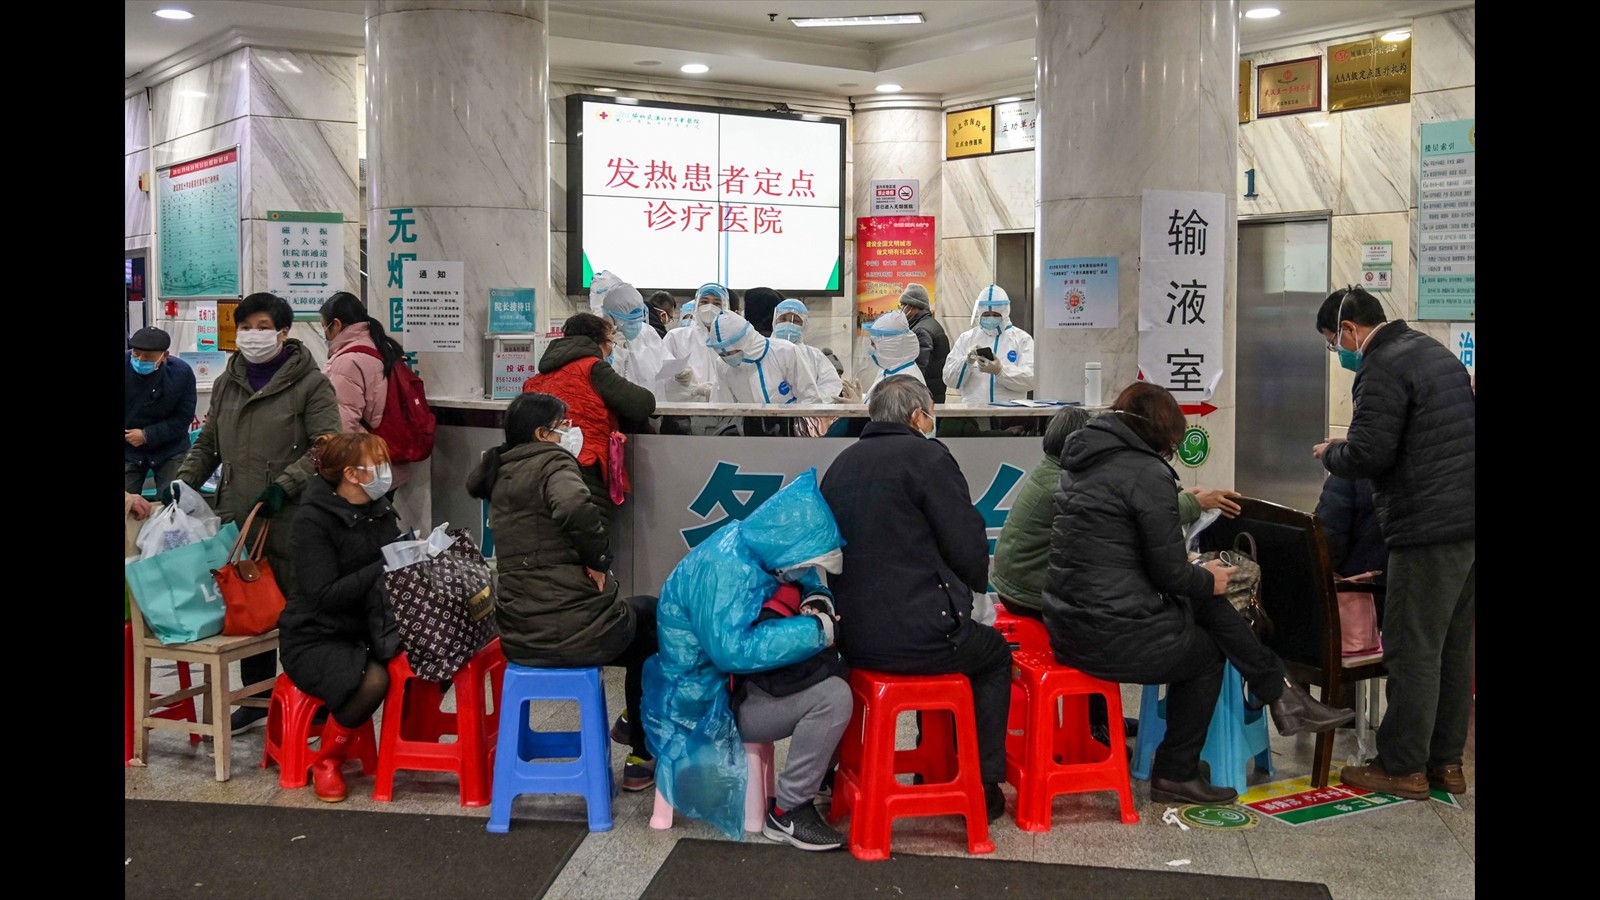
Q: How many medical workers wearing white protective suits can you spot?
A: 8